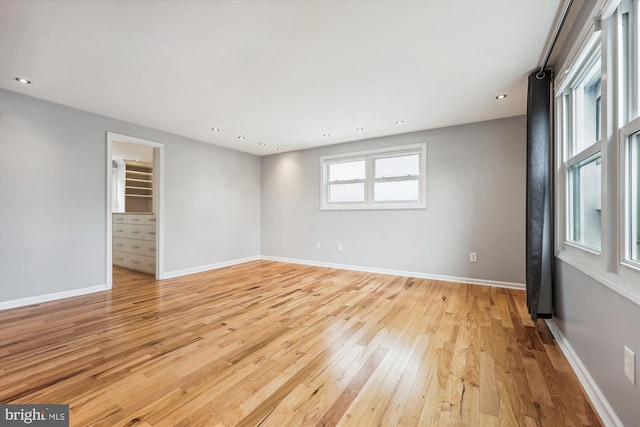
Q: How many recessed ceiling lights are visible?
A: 9